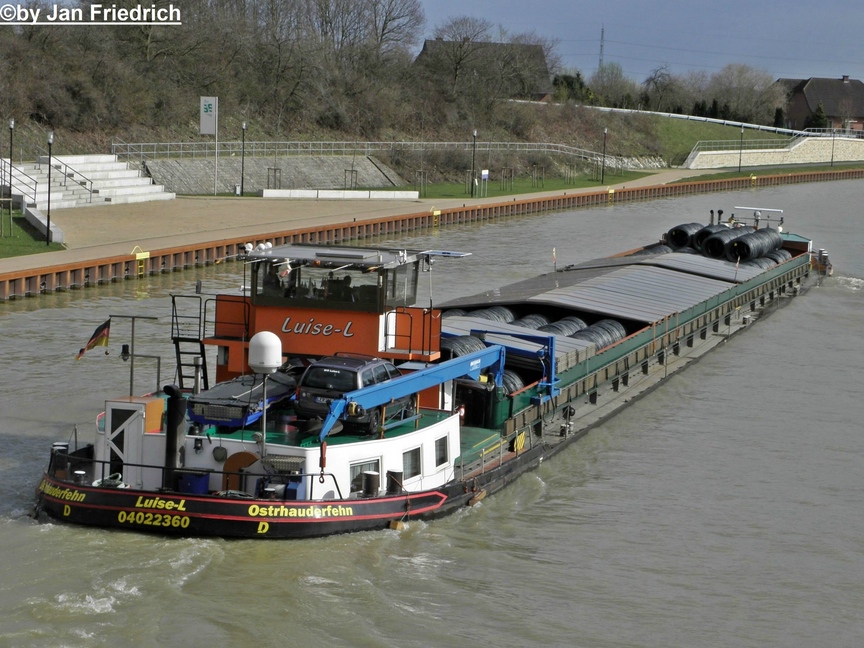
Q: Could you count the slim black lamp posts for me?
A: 7